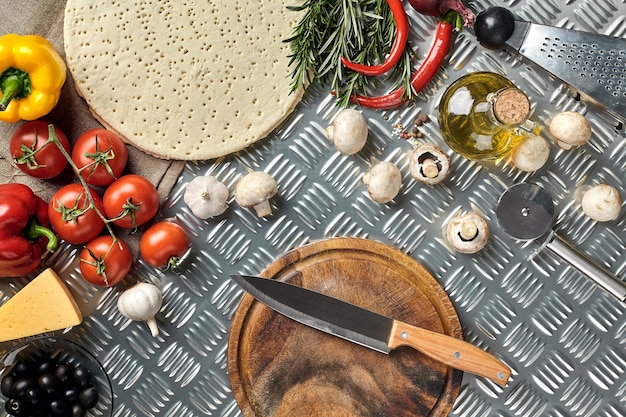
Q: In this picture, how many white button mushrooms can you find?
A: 8